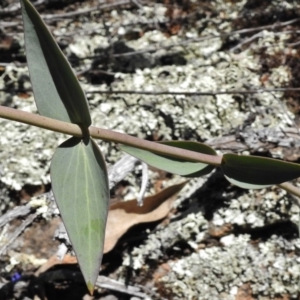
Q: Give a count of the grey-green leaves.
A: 4